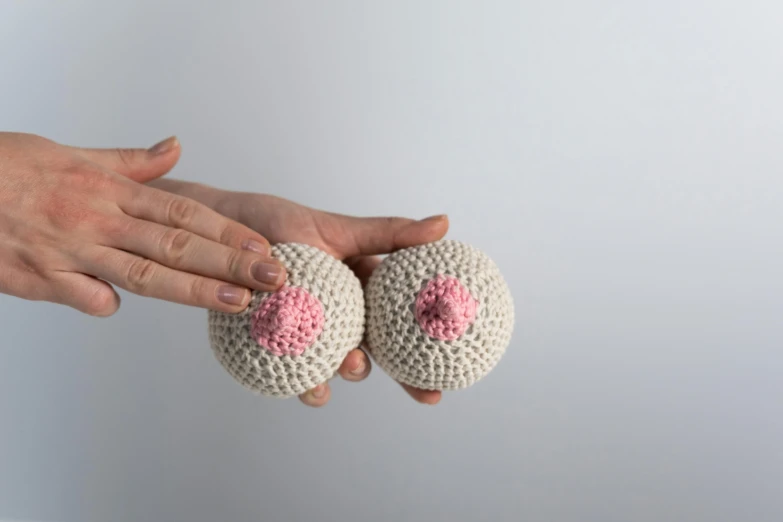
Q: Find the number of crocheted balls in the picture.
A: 2